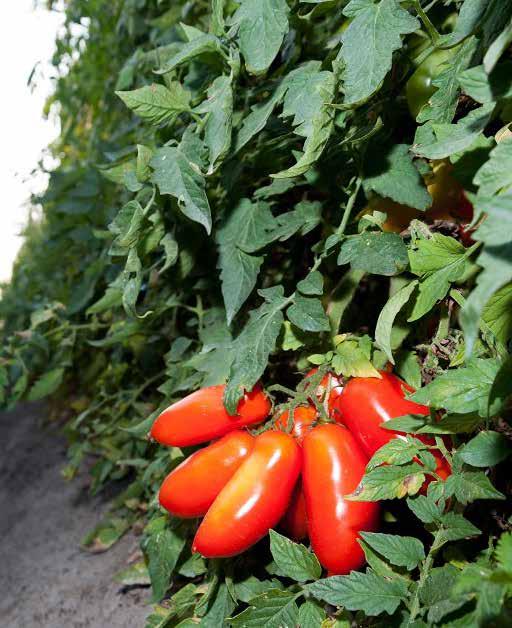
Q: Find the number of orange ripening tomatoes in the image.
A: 2